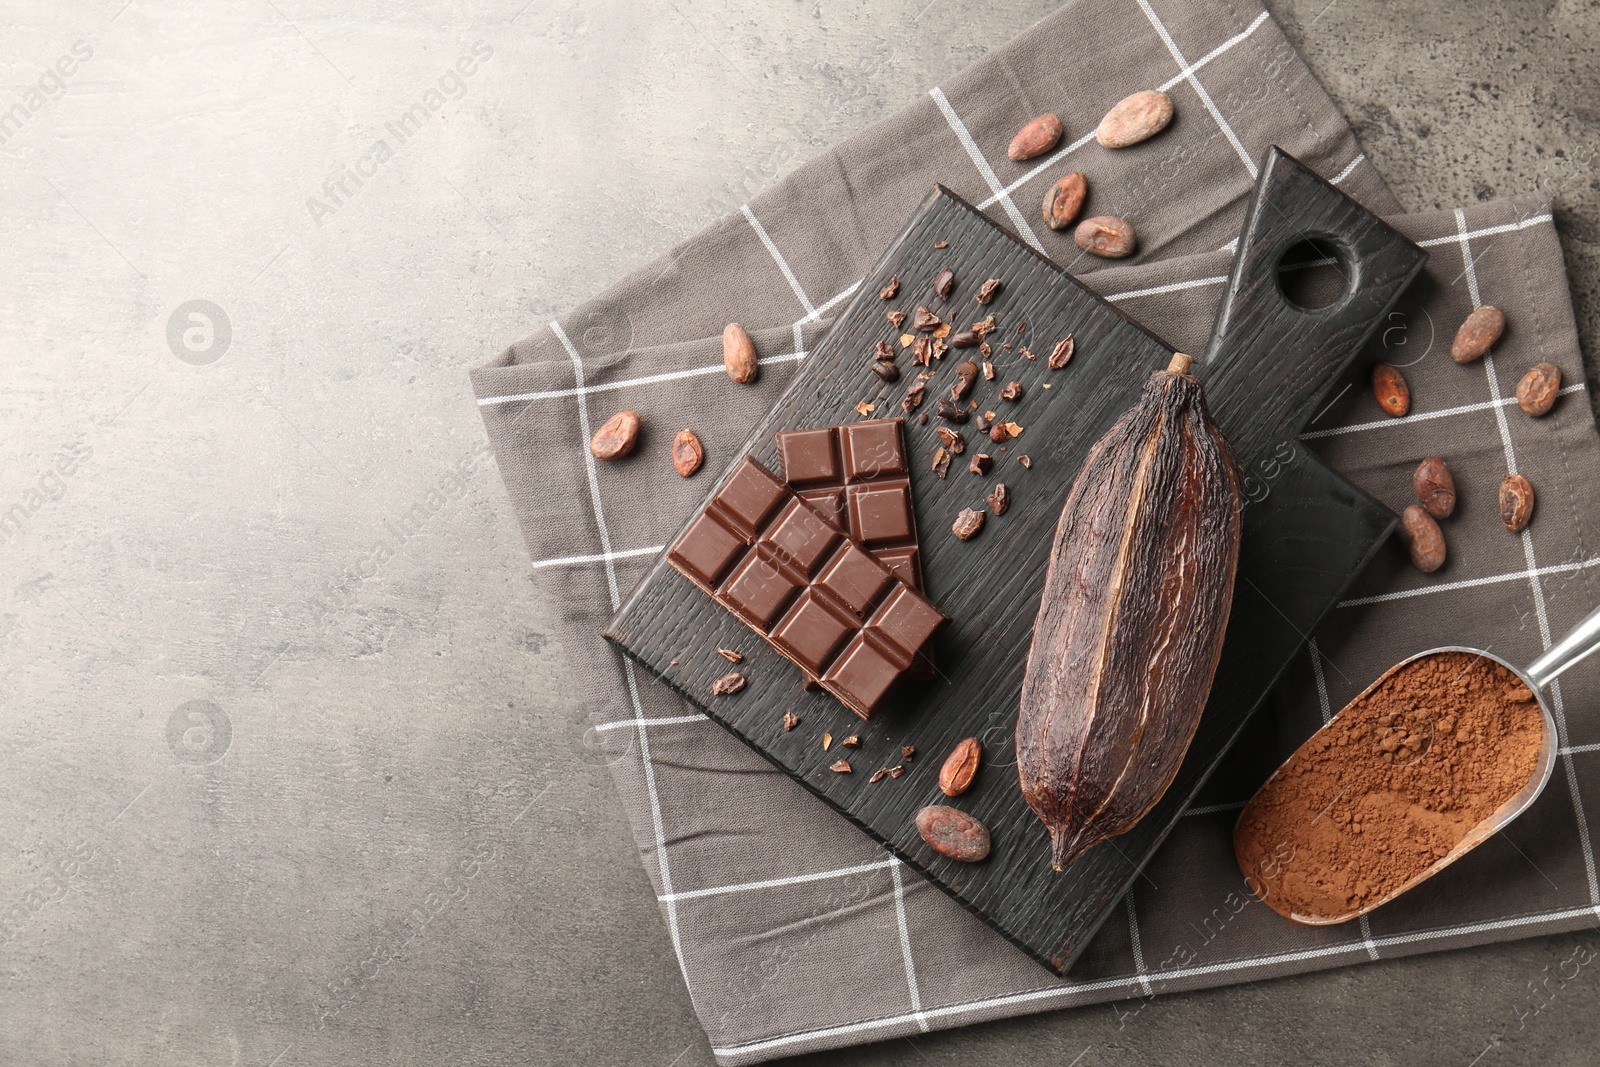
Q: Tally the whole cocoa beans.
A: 15